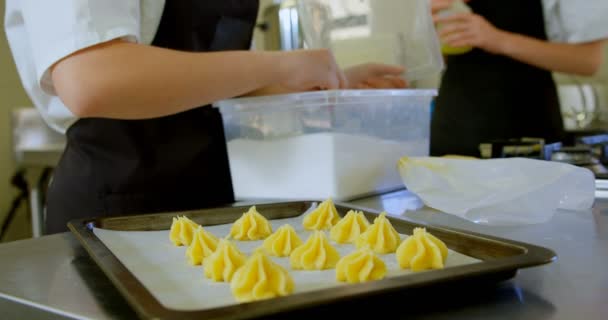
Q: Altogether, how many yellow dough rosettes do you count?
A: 12